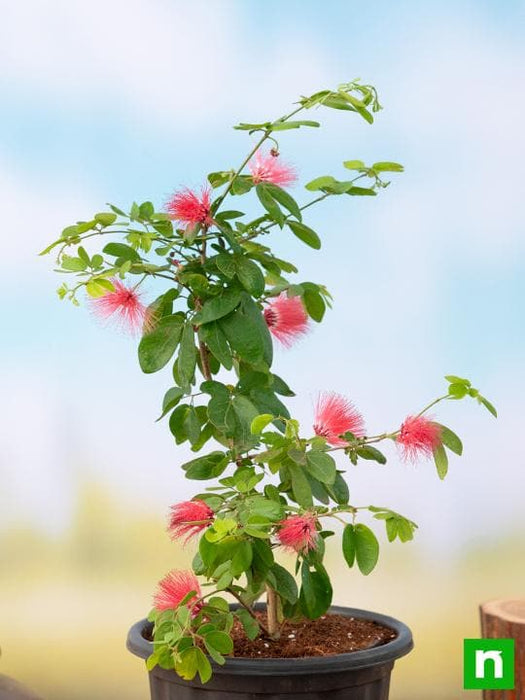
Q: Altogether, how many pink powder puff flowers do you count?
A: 9